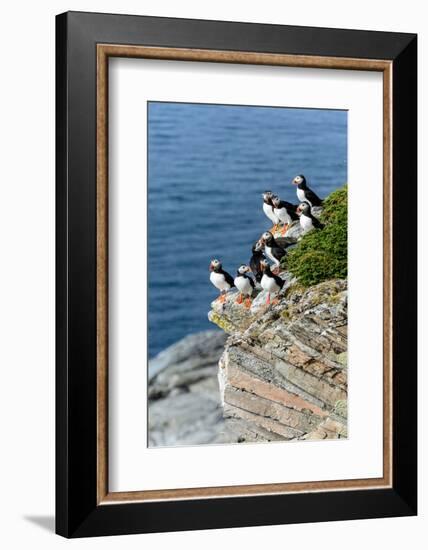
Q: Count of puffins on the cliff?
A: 9